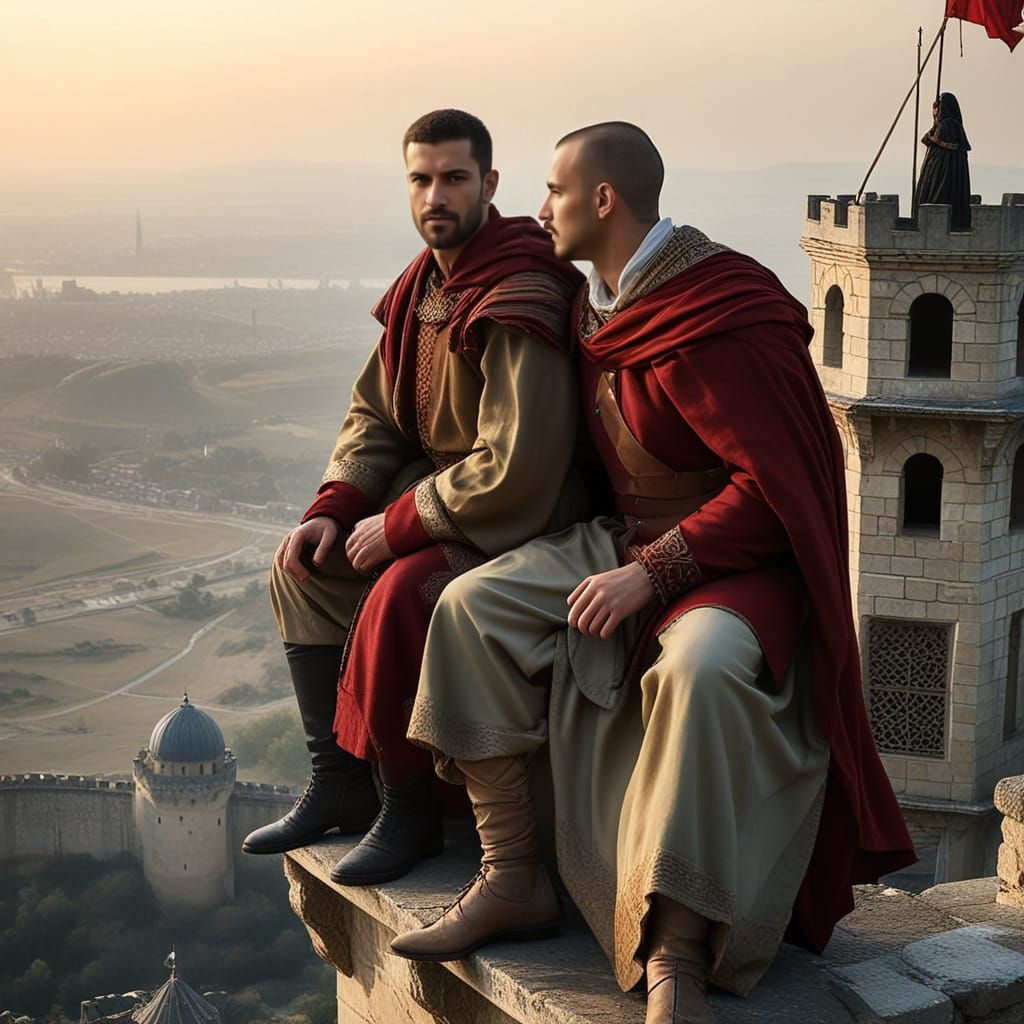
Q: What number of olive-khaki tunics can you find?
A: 1